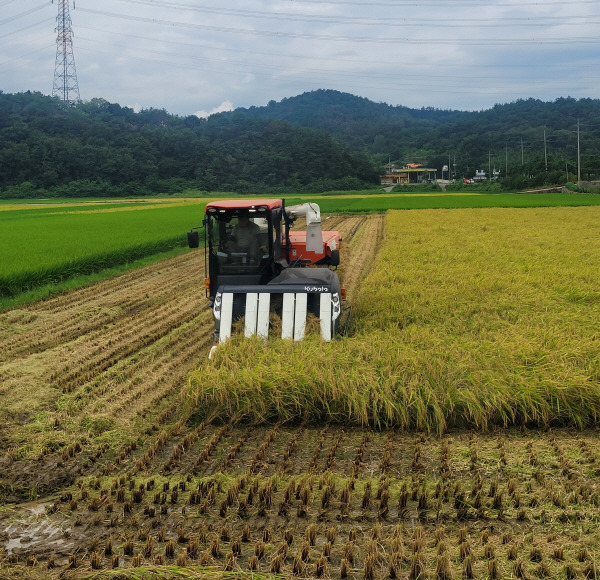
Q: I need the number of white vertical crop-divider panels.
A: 6